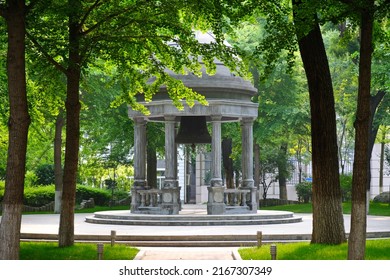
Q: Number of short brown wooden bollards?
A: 4